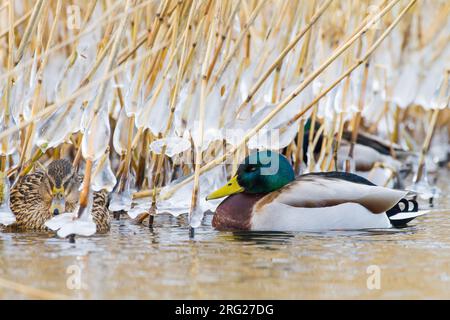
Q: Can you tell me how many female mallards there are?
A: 1